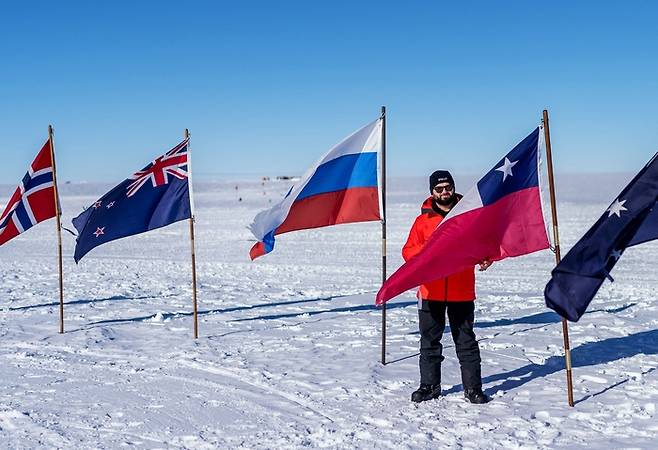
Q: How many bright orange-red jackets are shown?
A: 1